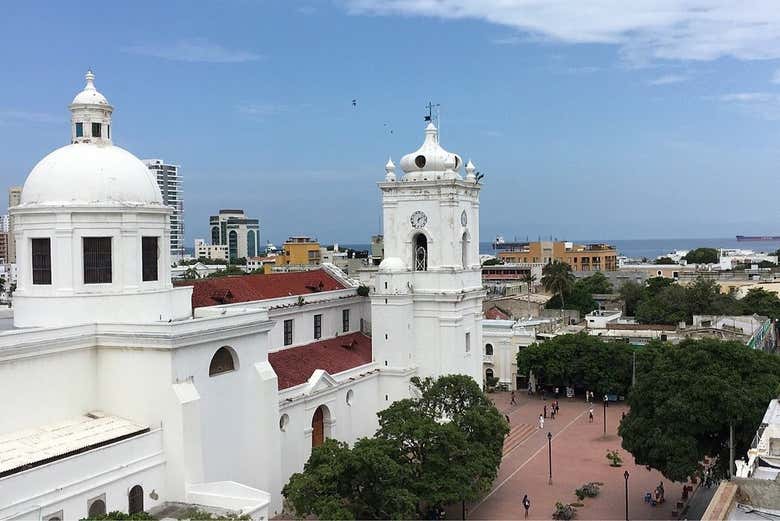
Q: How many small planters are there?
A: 3